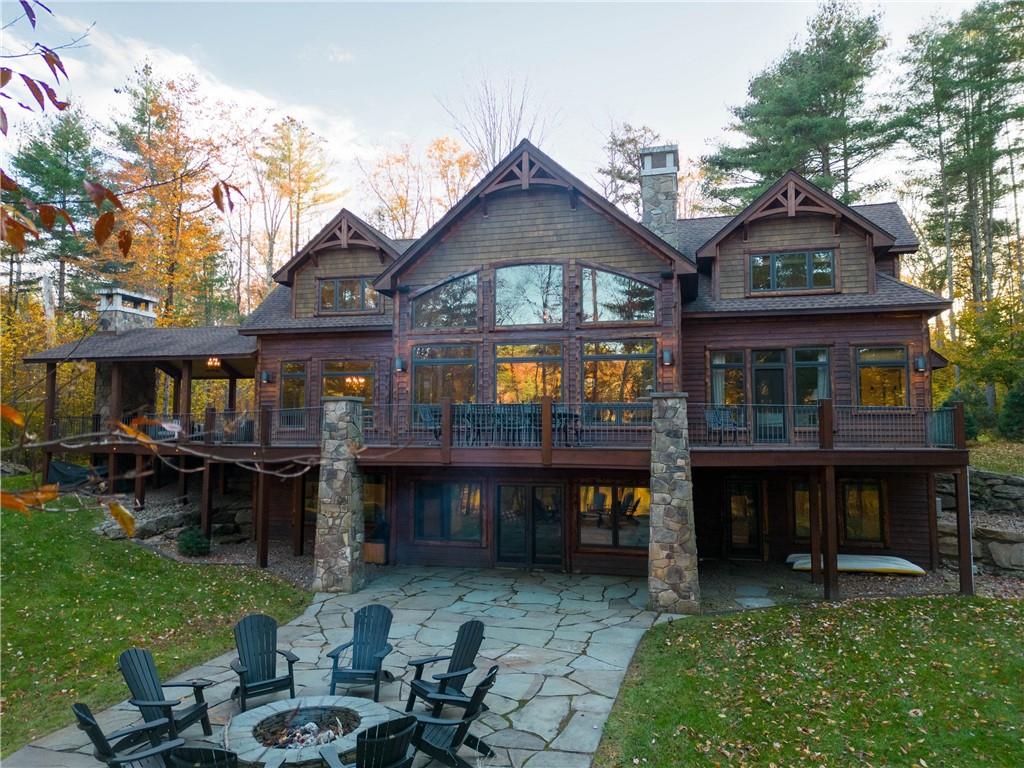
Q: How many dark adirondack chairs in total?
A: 8